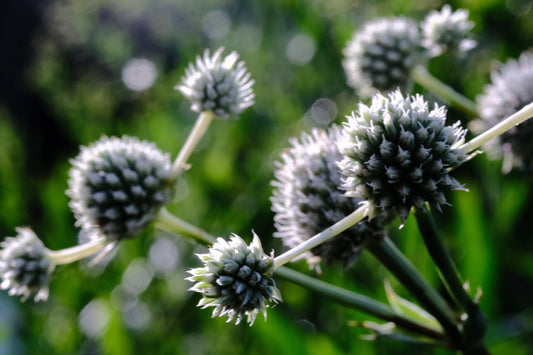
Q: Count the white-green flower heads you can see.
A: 9